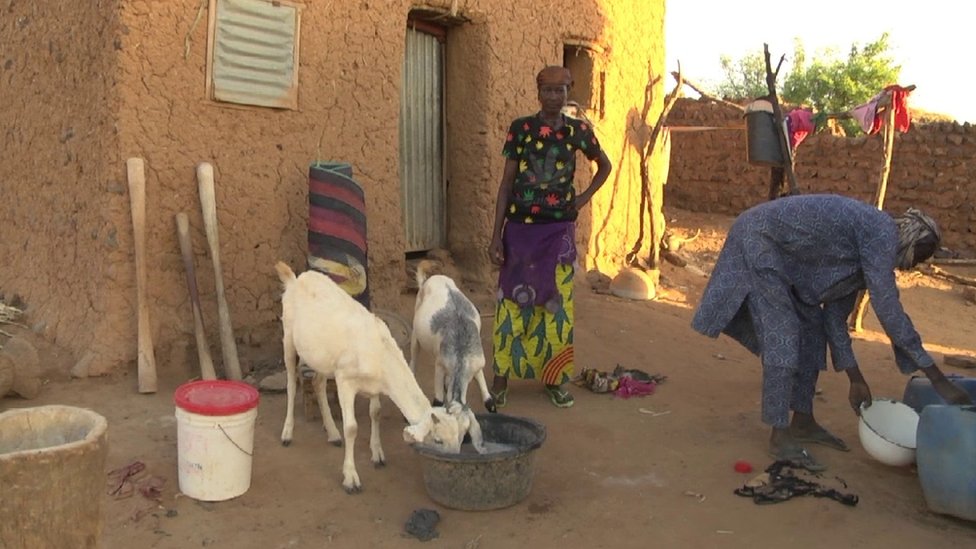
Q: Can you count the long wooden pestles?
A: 3